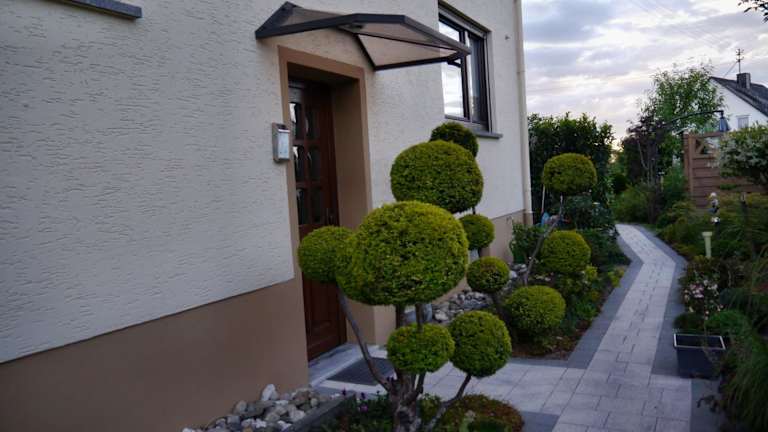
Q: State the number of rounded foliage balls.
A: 11